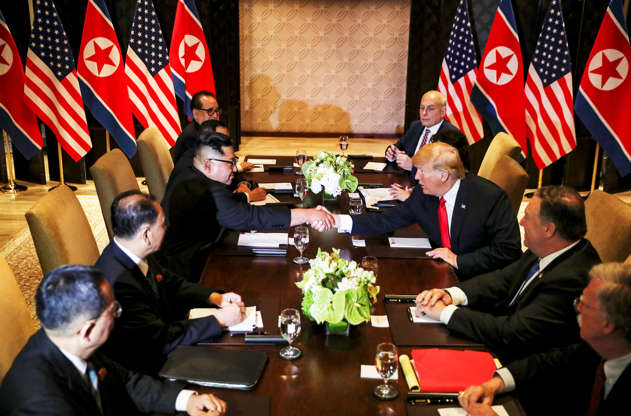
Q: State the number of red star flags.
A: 5